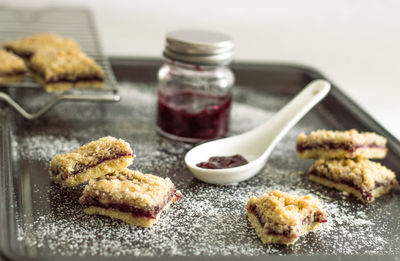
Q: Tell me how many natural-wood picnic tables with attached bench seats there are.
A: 0